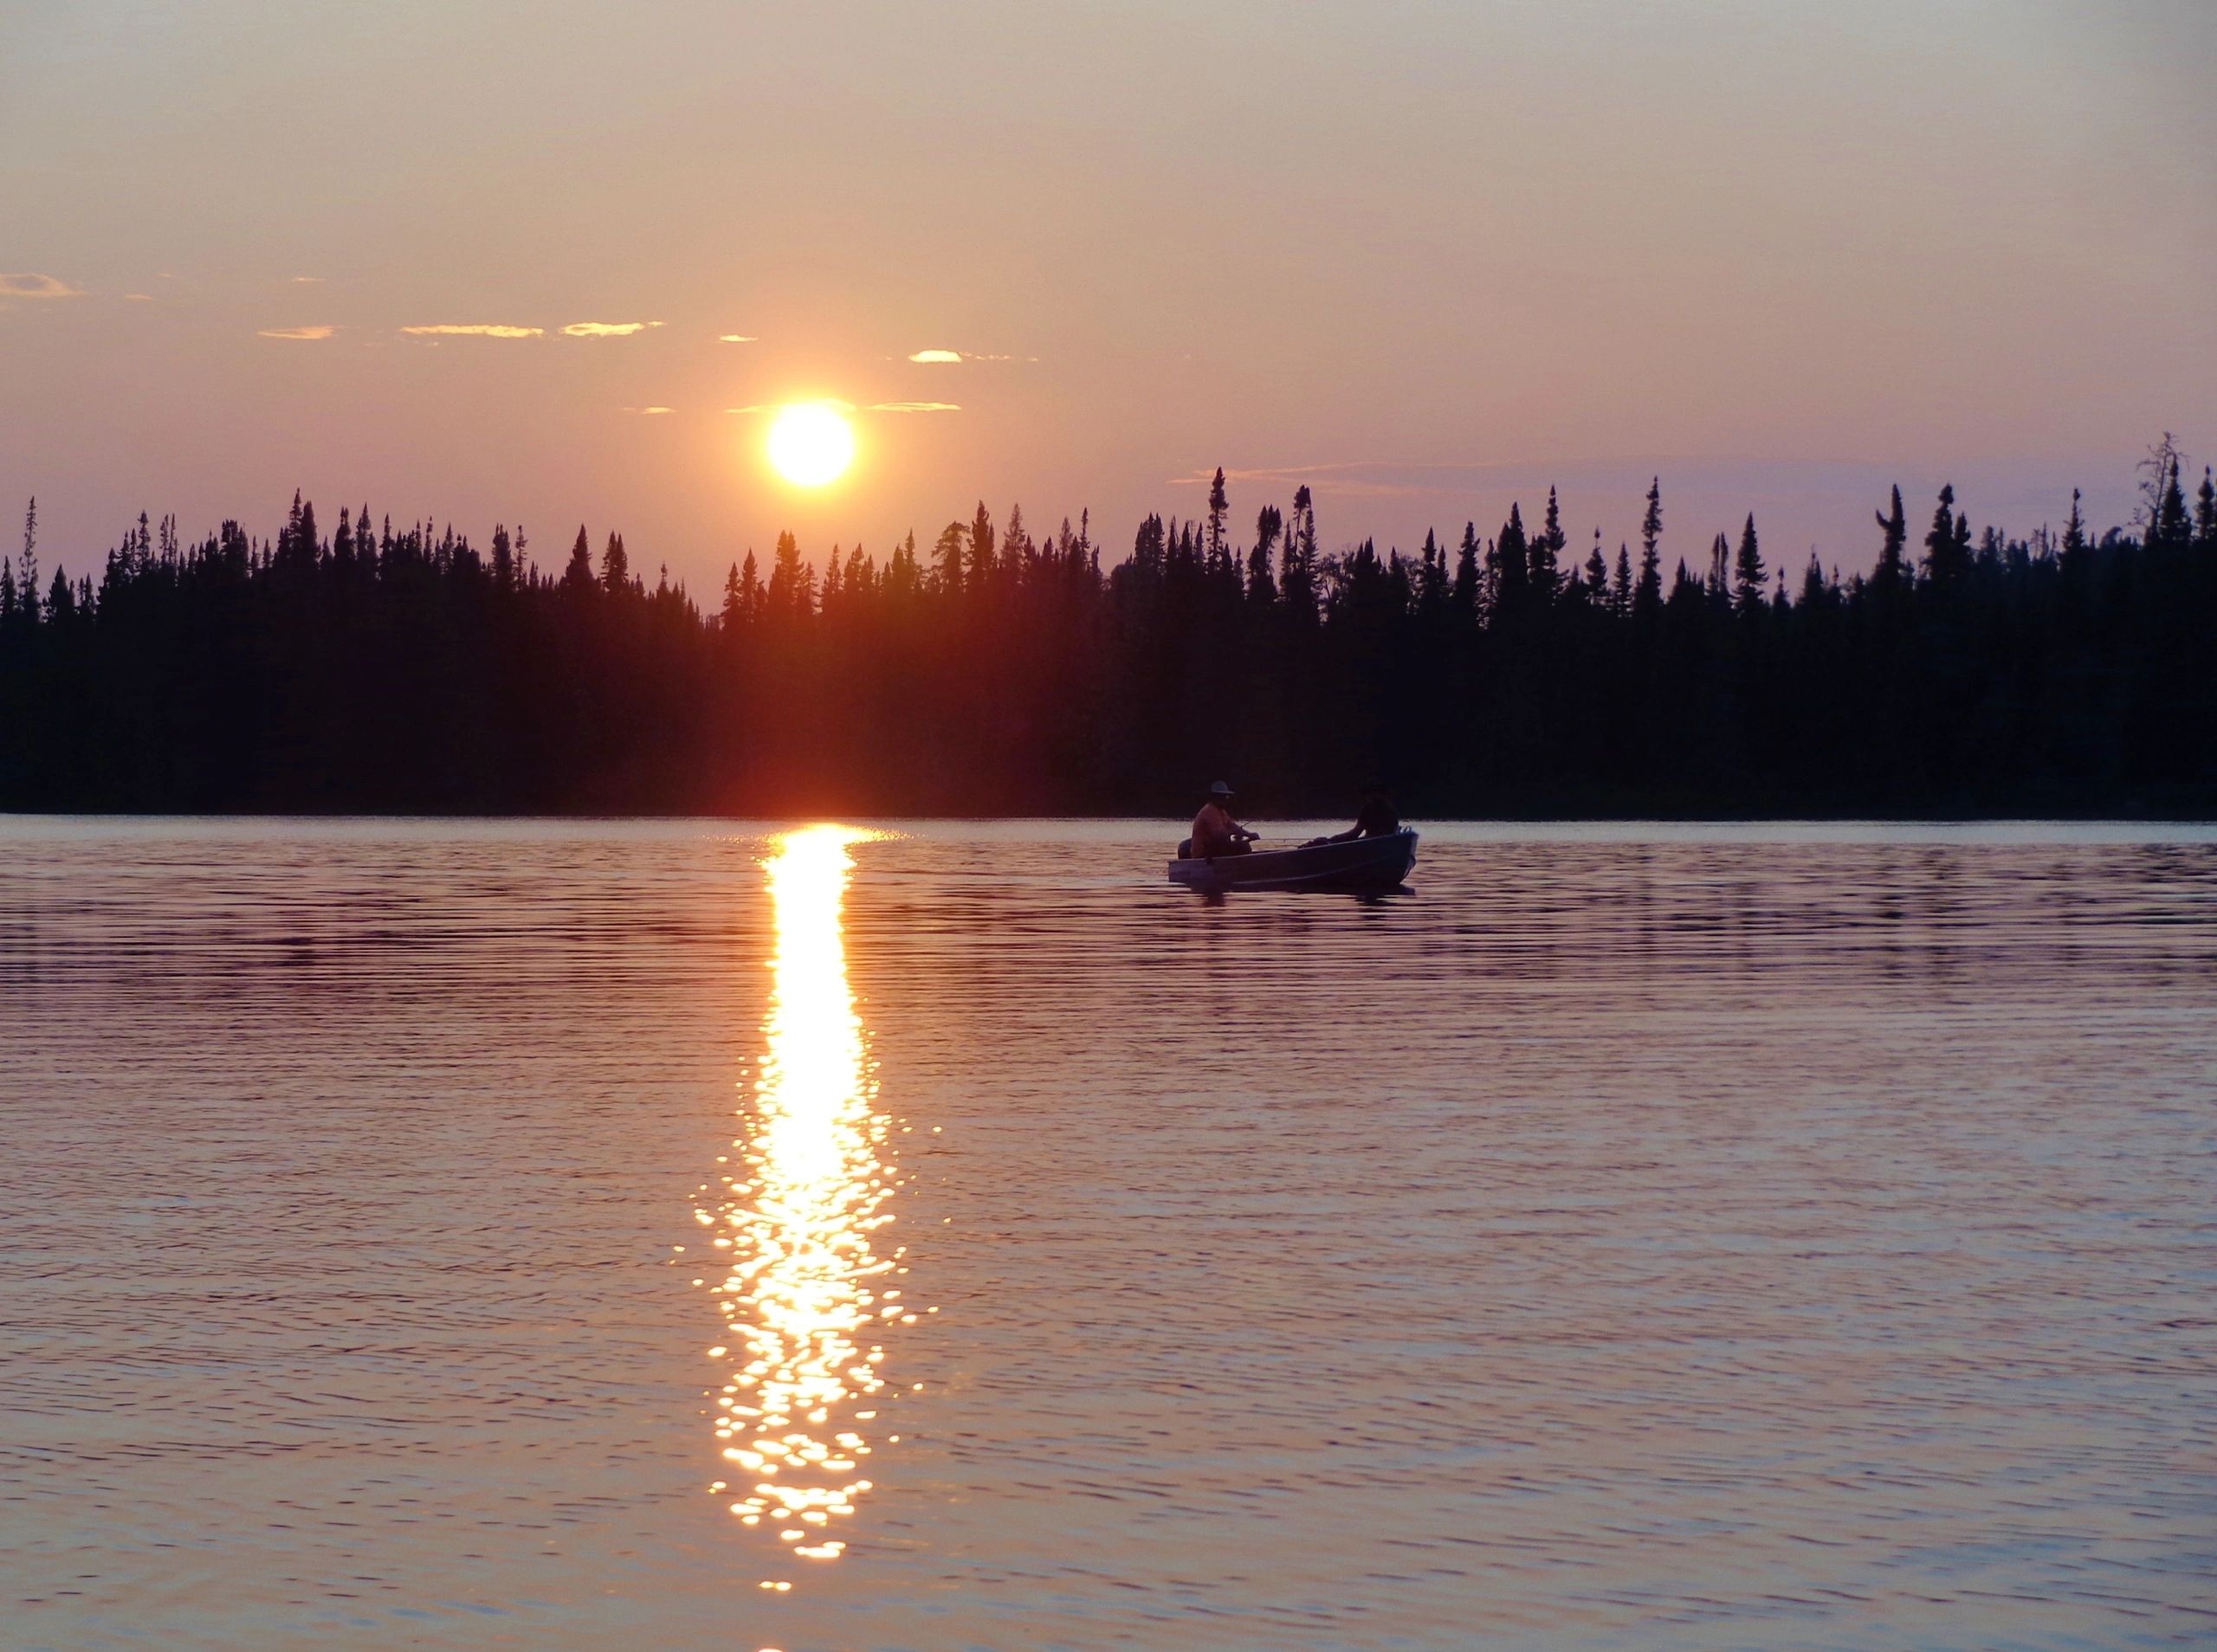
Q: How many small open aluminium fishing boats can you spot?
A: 1